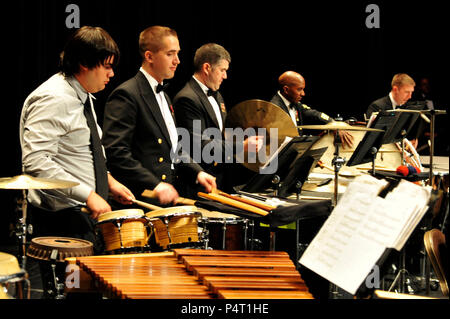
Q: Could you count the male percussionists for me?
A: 5